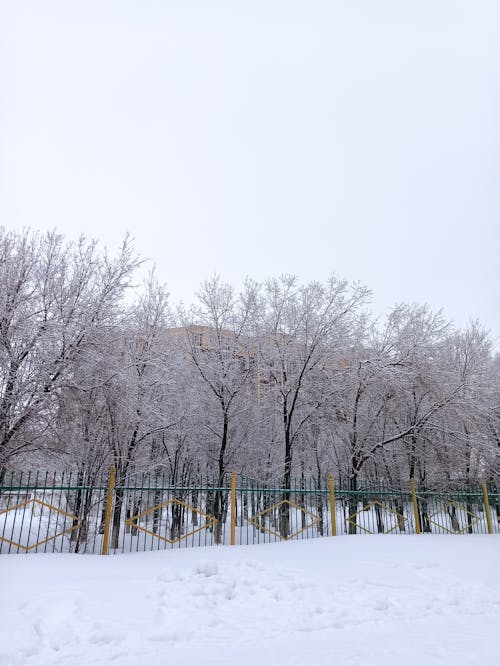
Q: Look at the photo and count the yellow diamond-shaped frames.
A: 5